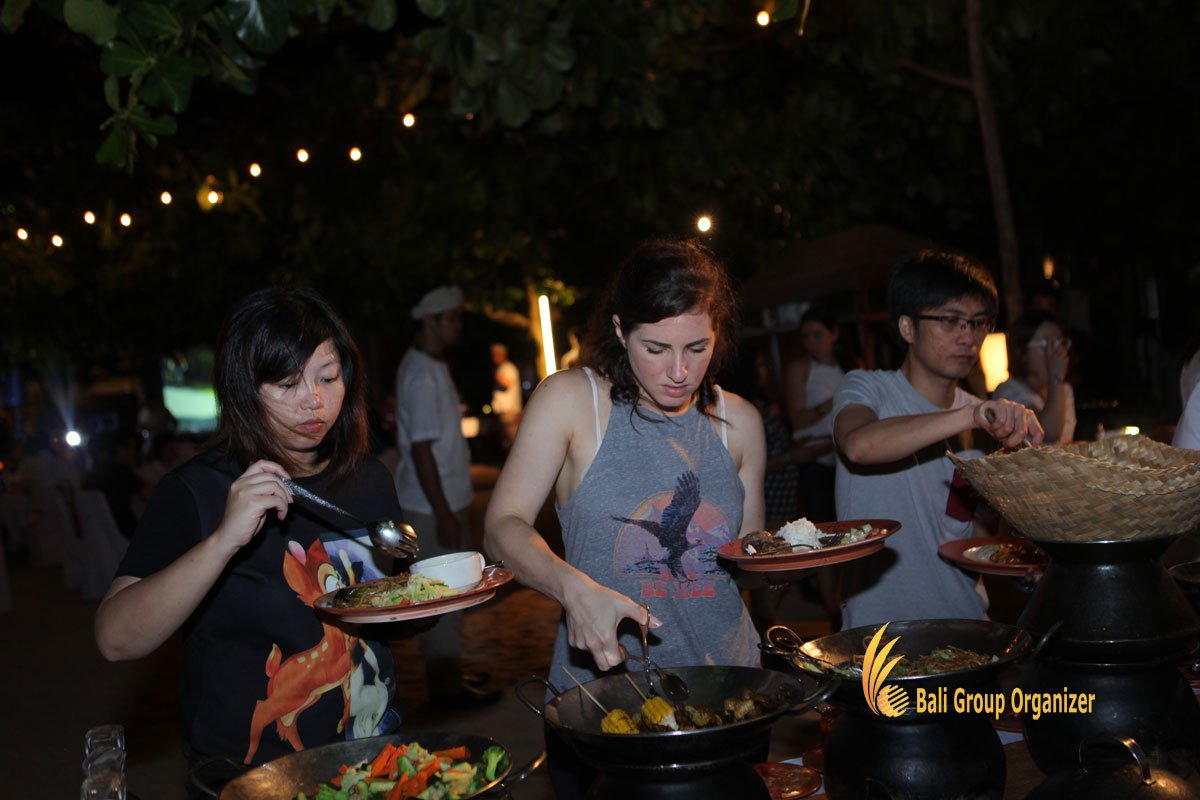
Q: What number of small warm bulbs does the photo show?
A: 12